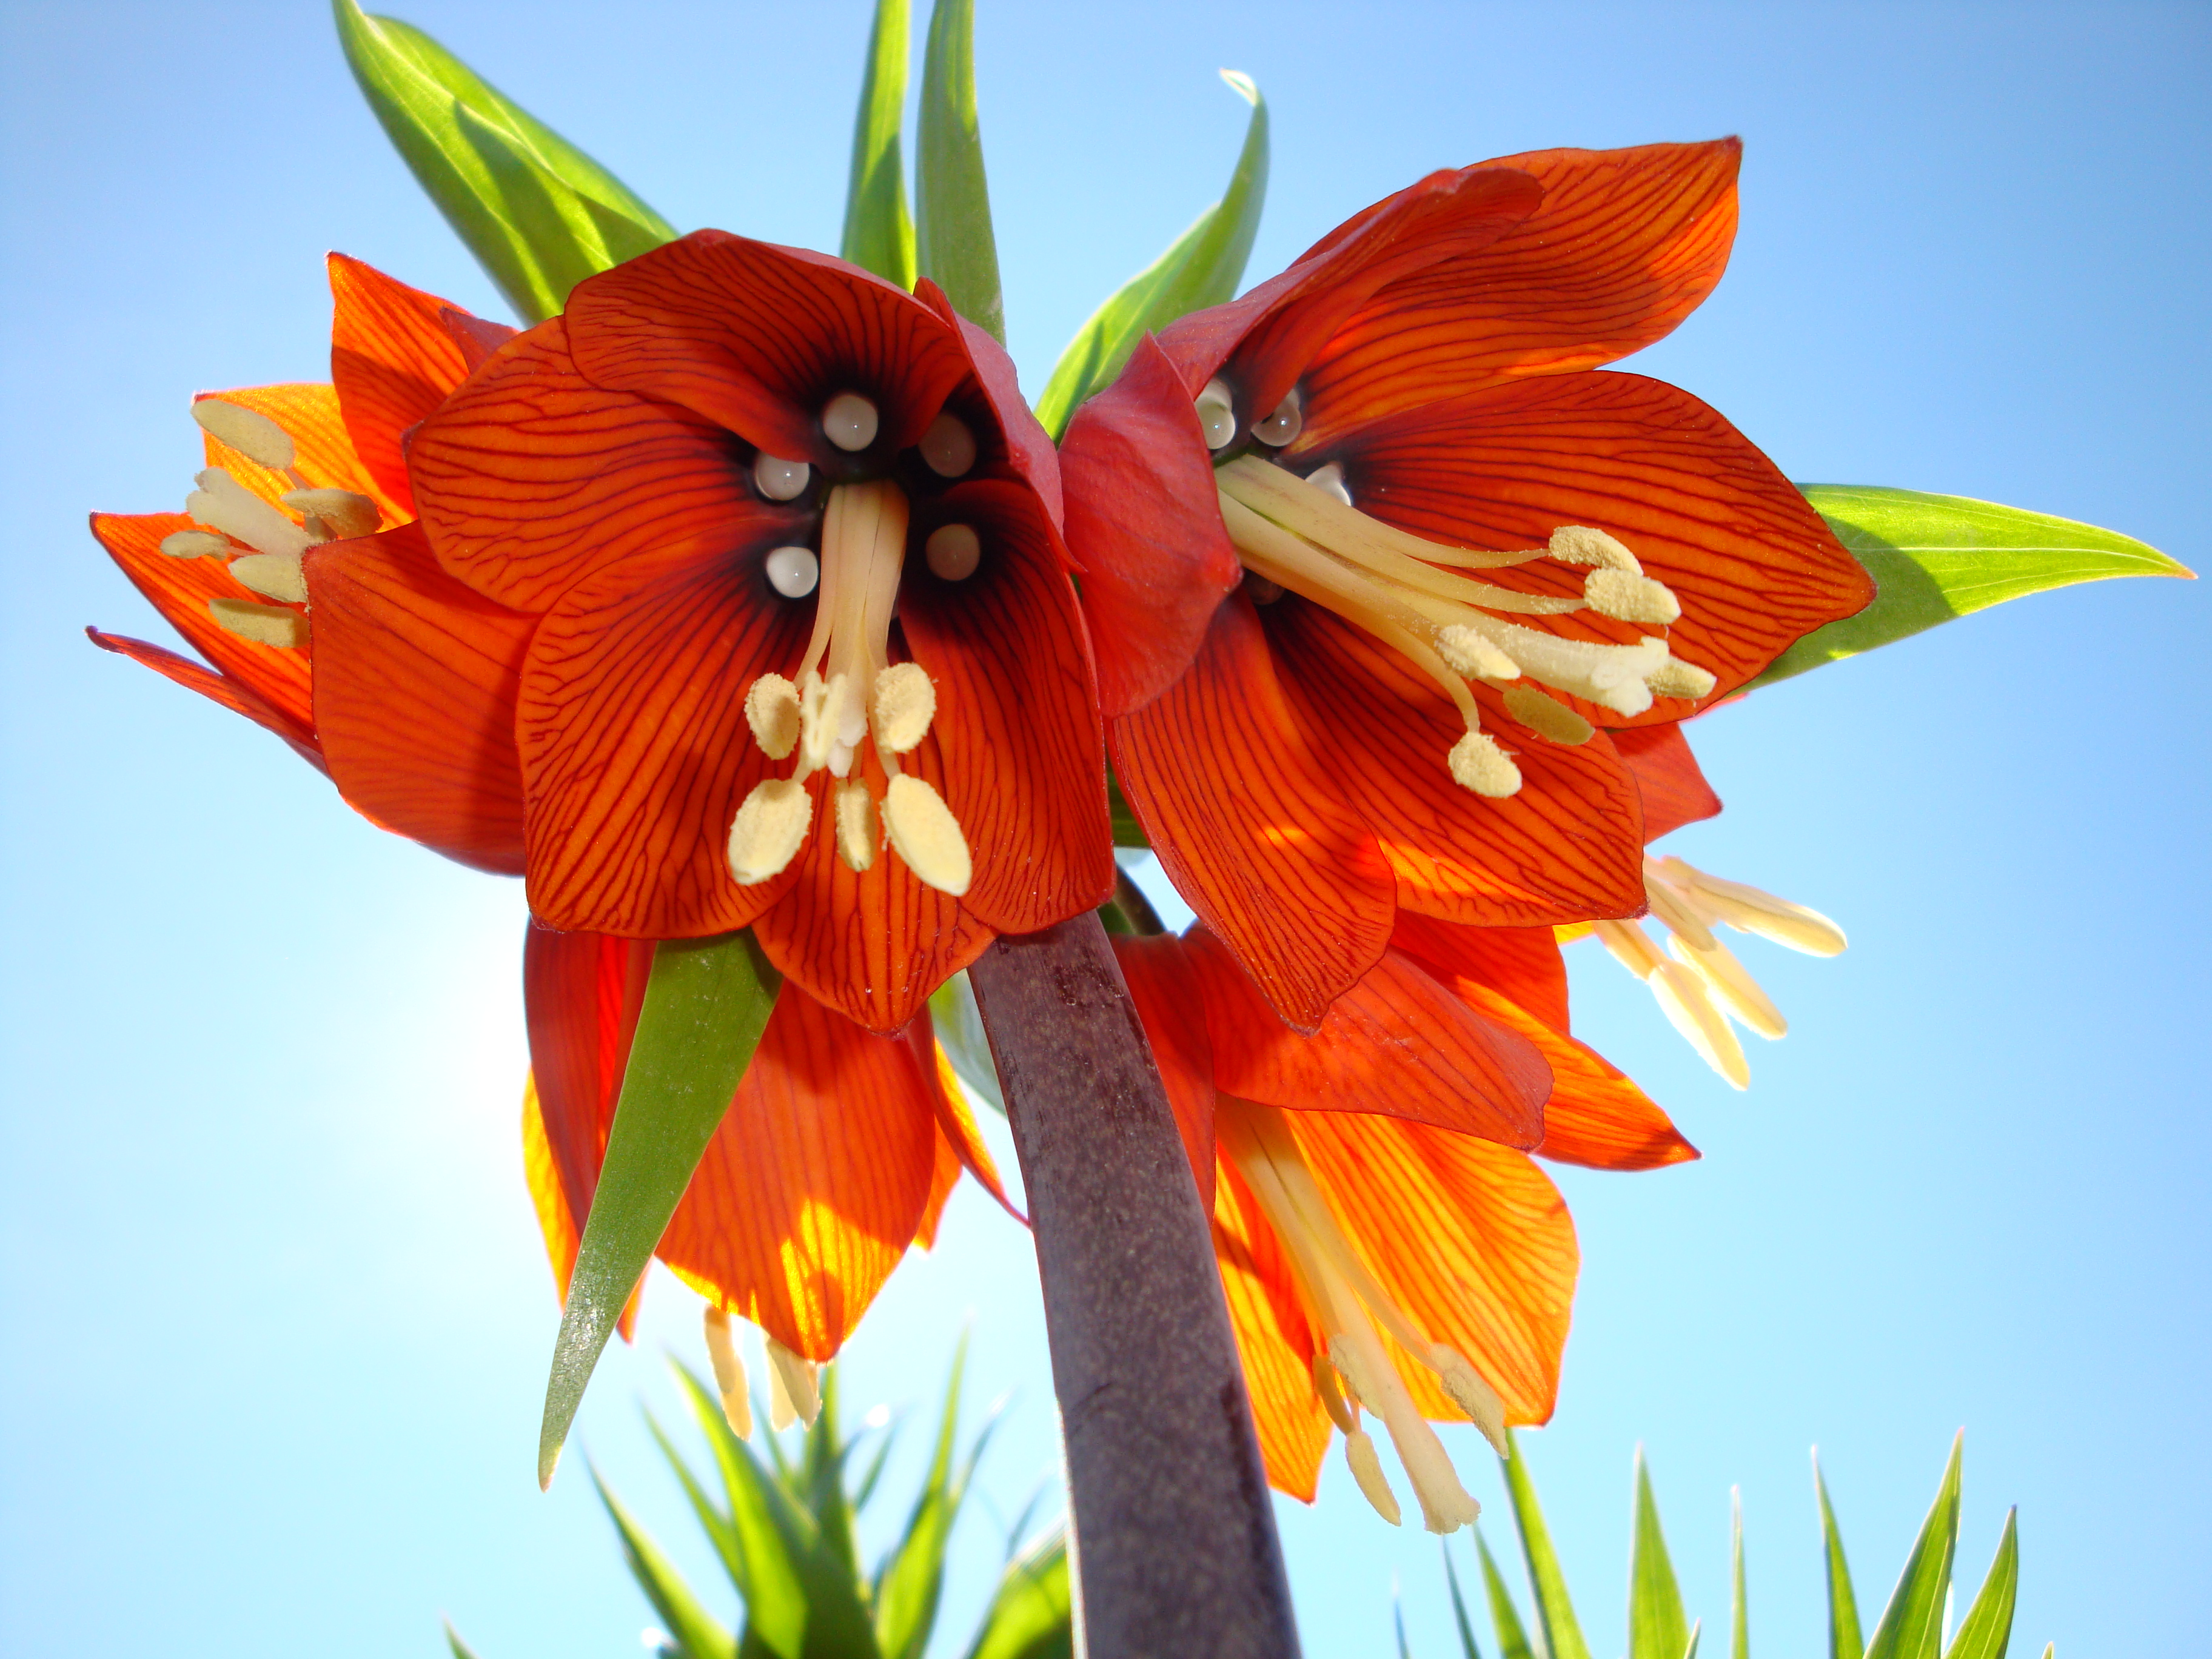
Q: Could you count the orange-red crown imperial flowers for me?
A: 6